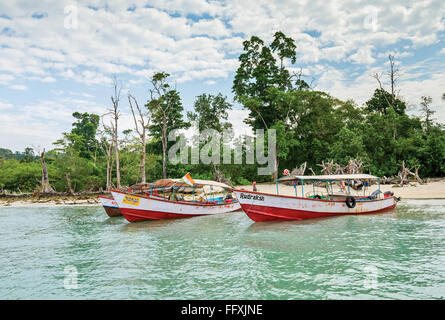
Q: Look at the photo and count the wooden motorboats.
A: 3